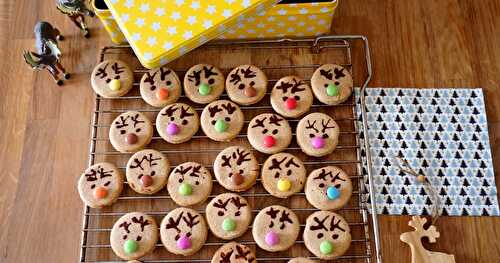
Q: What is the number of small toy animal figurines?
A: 2